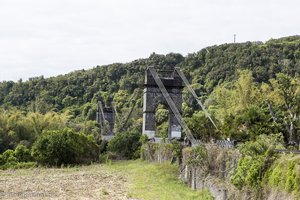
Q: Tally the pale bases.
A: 2